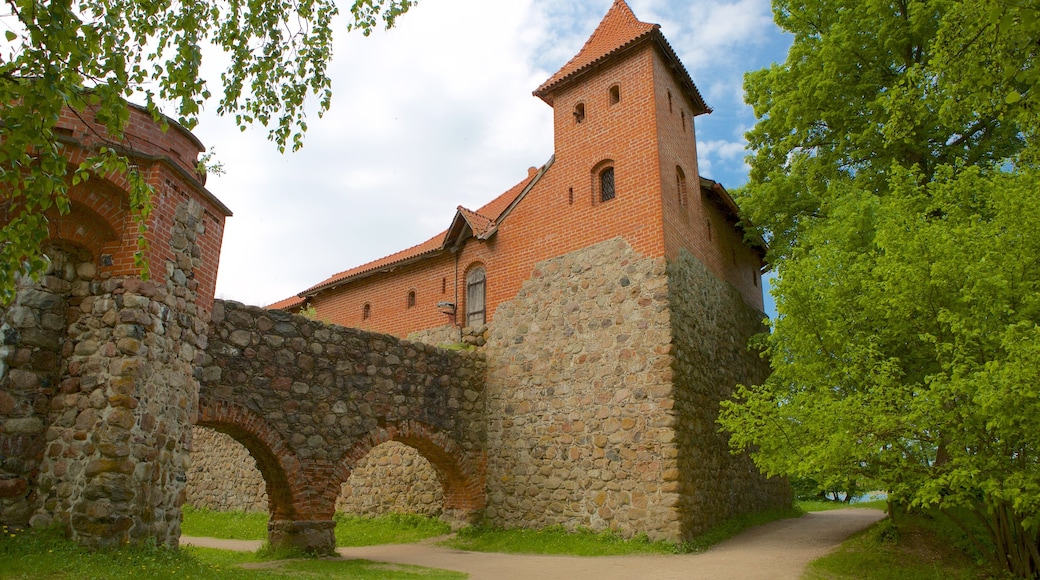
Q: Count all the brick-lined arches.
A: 2